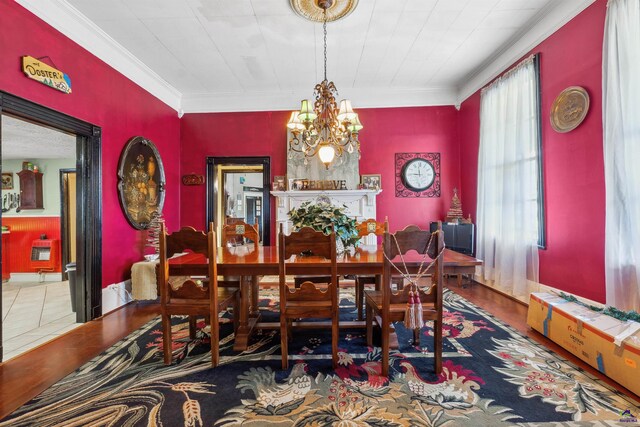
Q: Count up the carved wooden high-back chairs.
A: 5